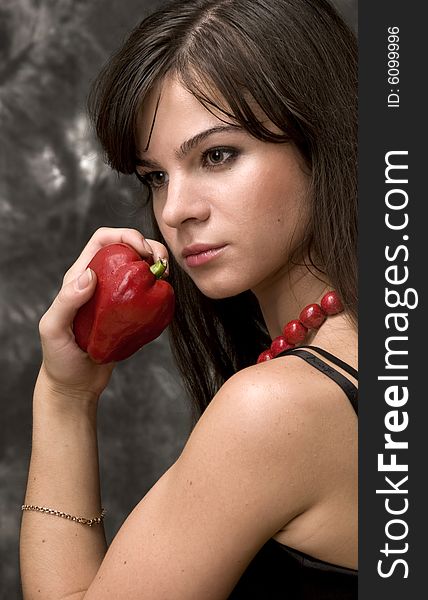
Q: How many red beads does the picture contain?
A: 5